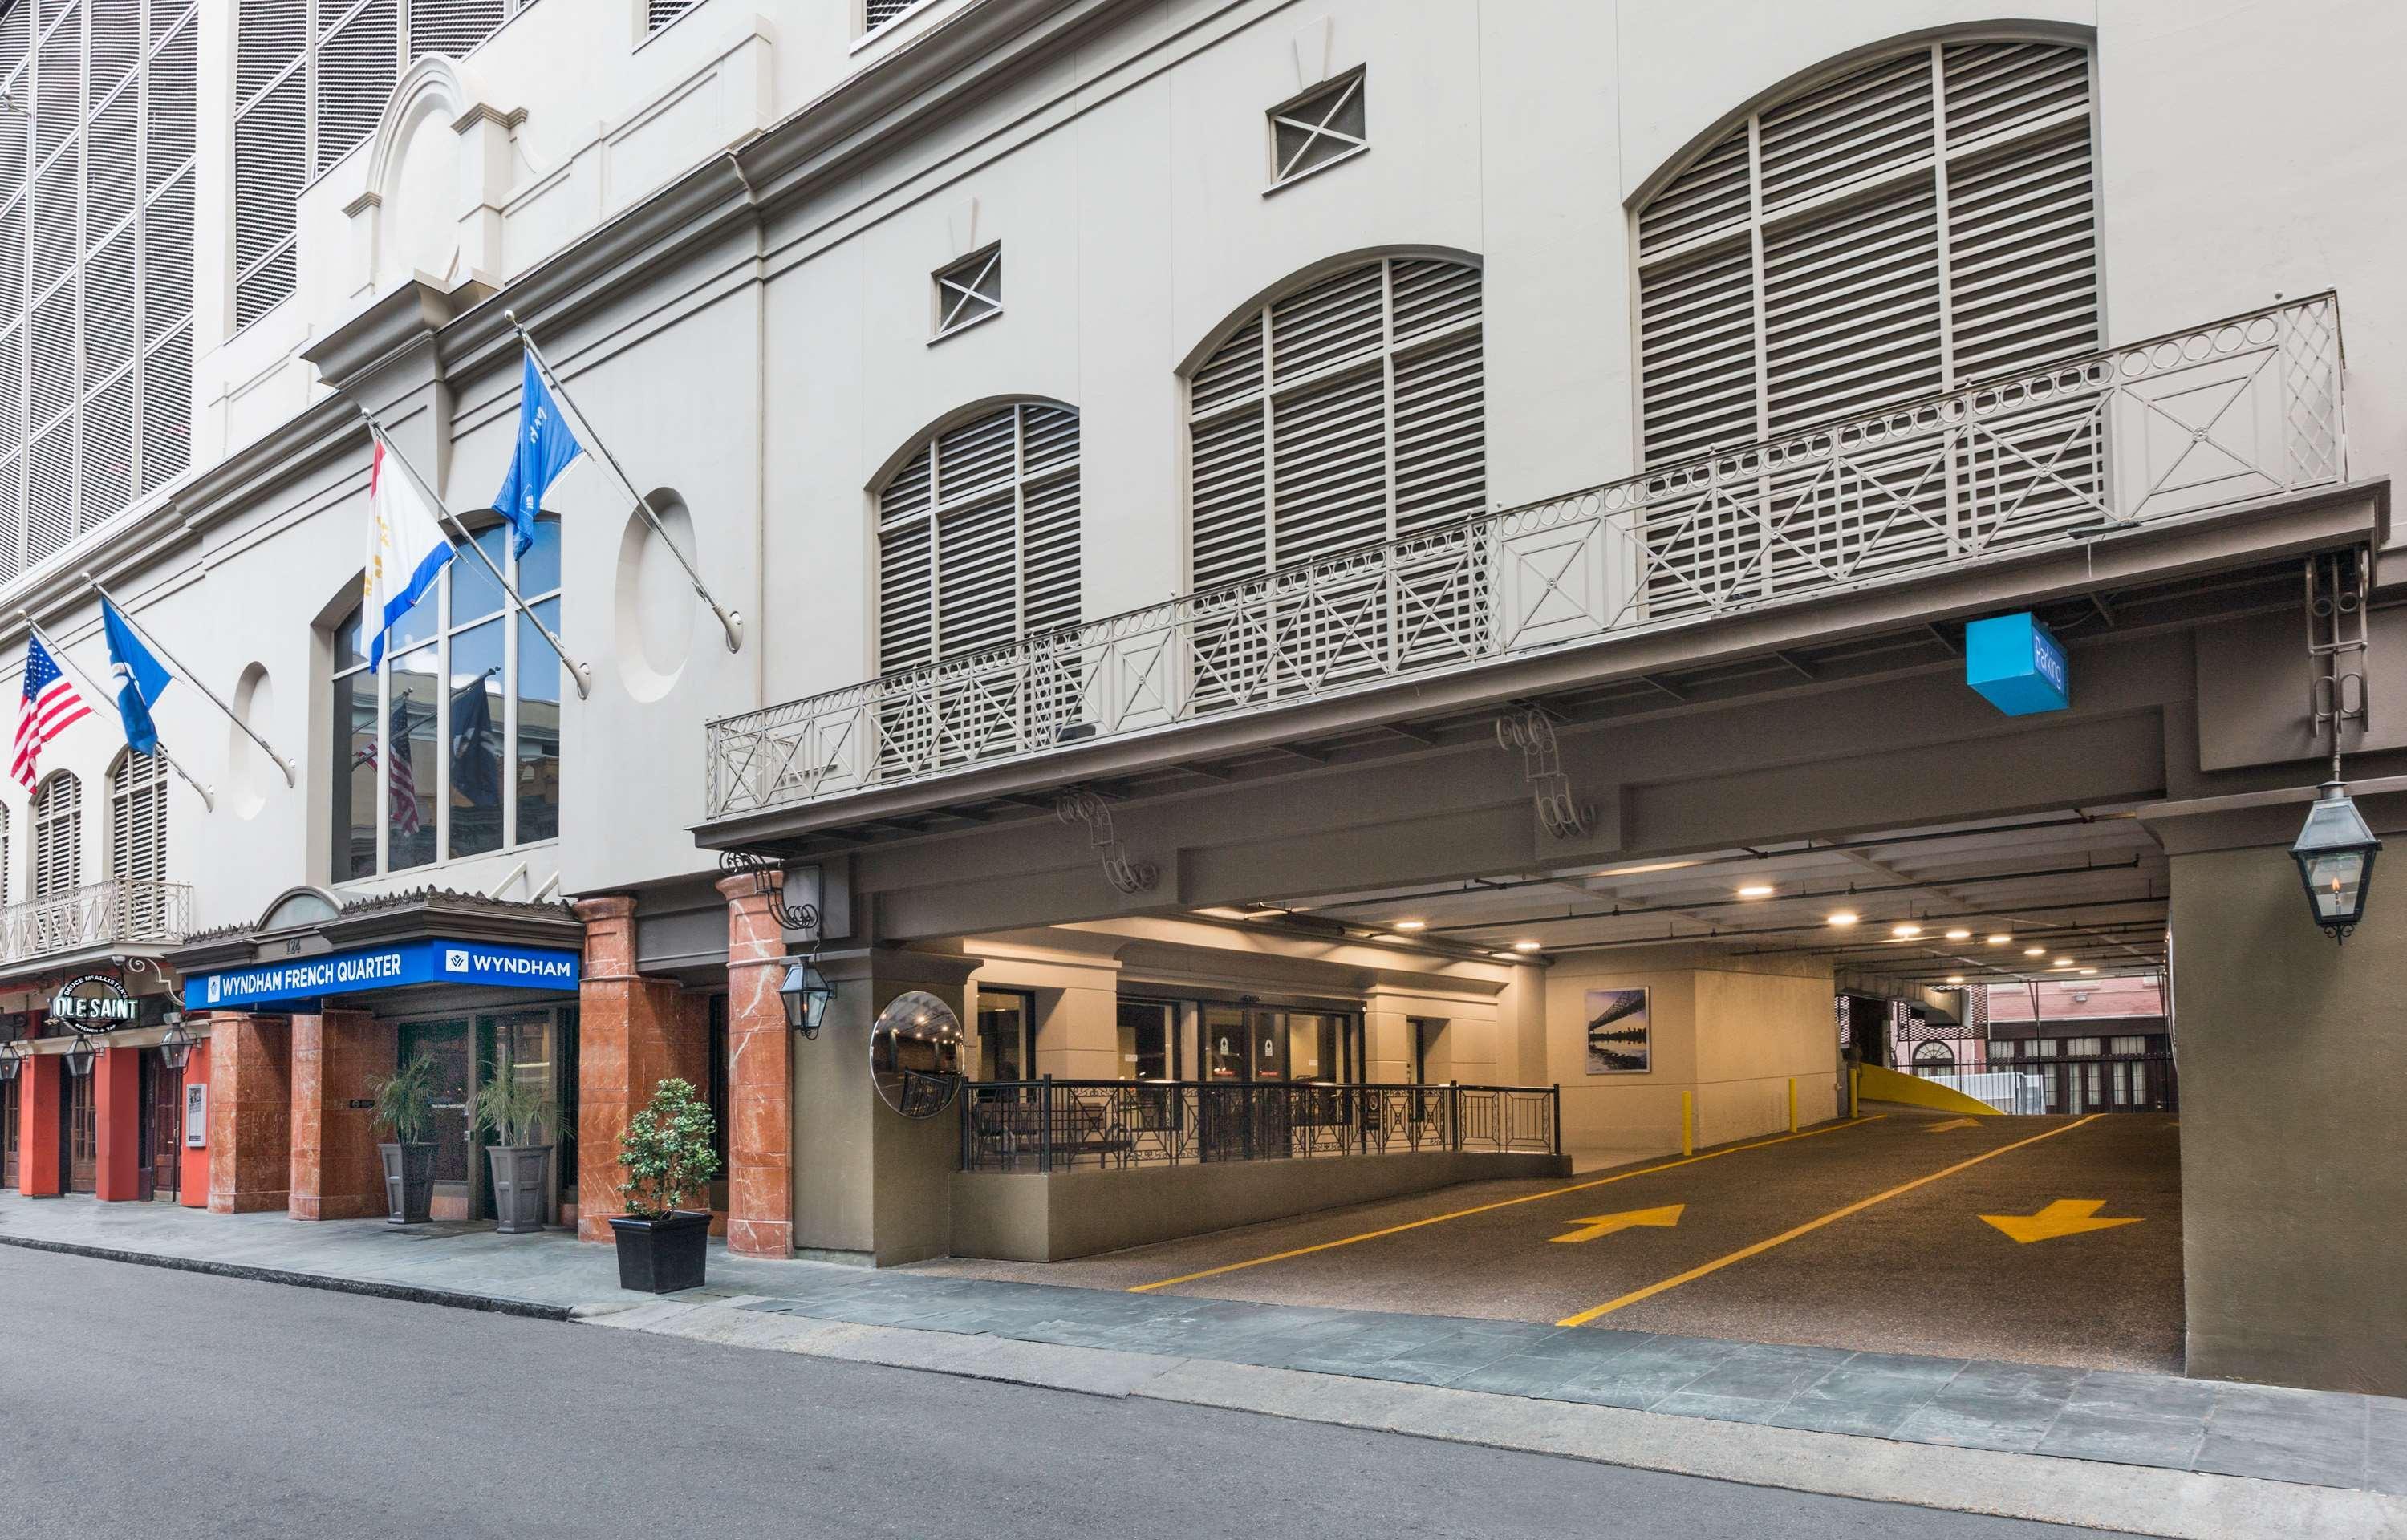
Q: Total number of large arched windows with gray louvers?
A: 3